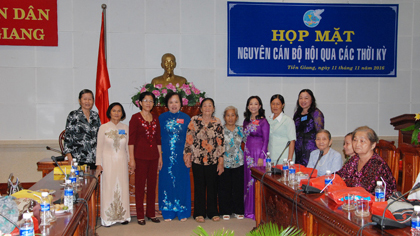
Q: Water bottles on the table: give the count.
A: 12